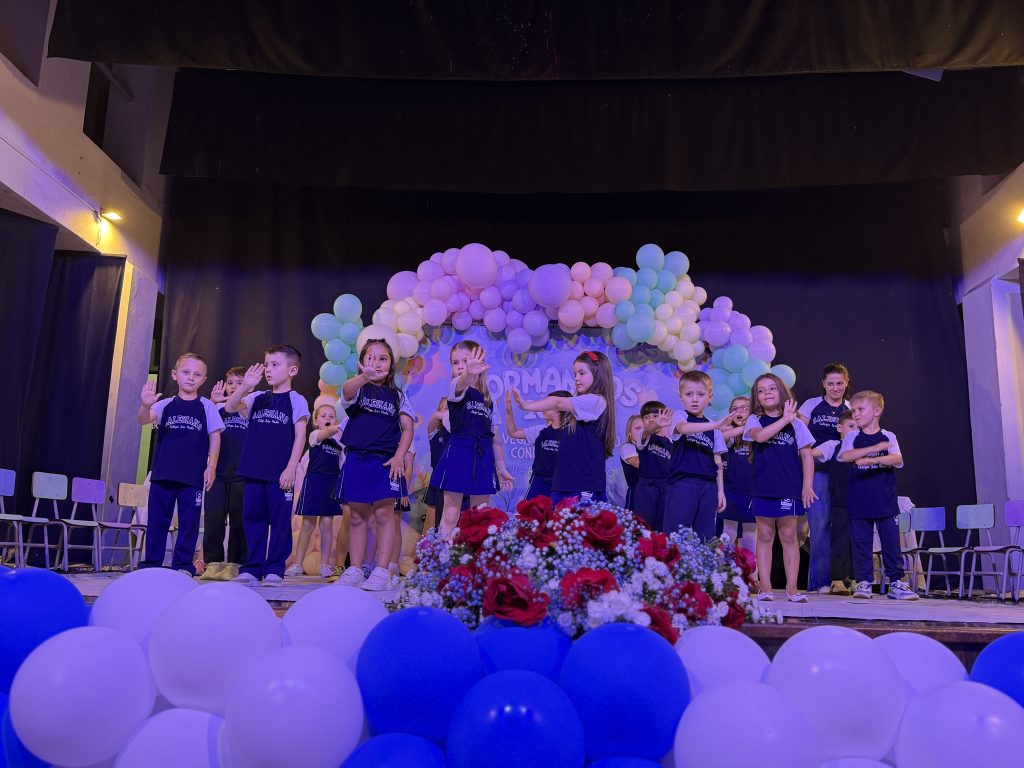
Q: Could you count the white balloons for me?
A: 12